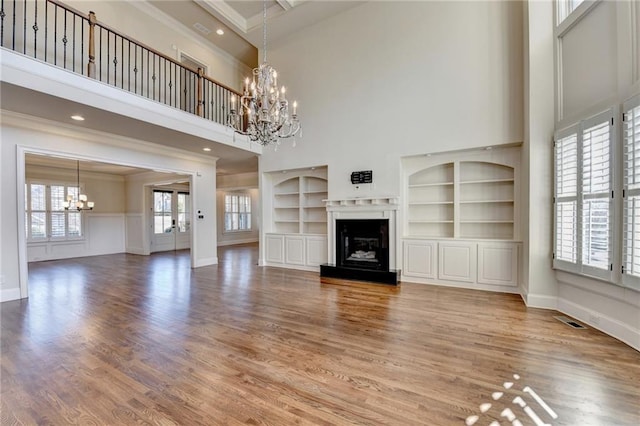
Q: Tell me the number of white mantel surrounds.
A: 1